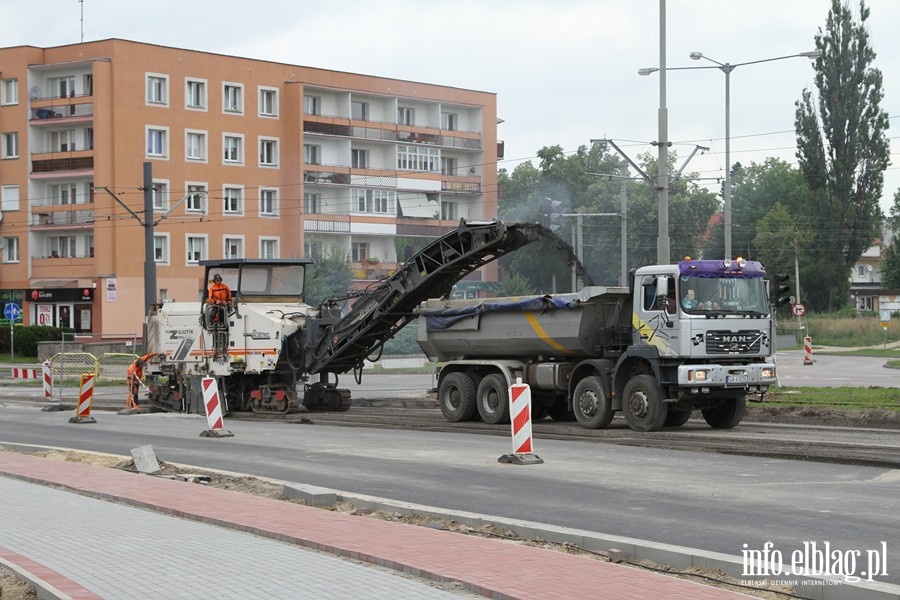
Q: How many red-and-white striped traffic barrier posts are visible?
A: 5